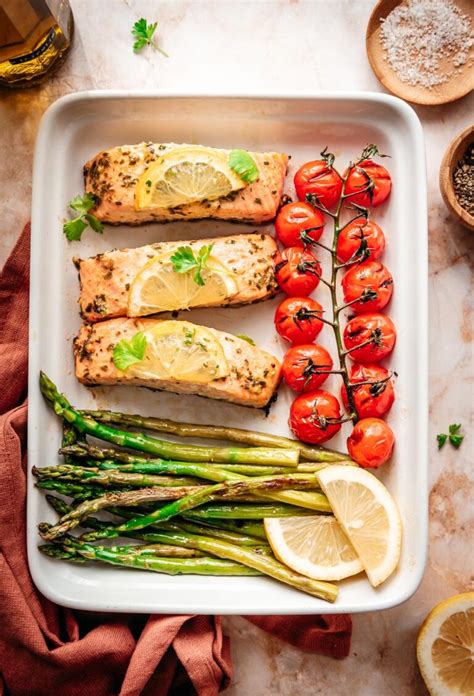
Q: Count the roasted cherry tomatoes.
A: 12